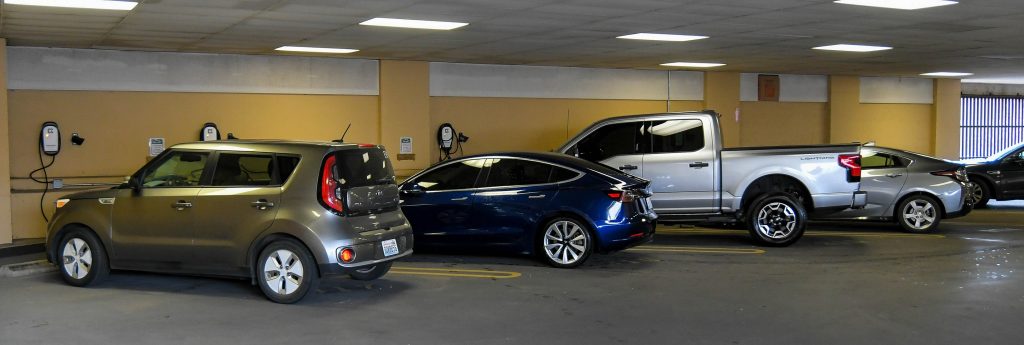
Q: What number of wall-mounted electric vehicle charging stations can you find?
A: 3